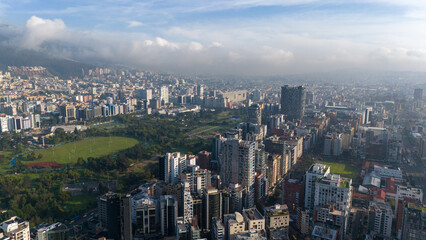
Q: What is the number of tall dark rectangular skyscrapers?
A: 1